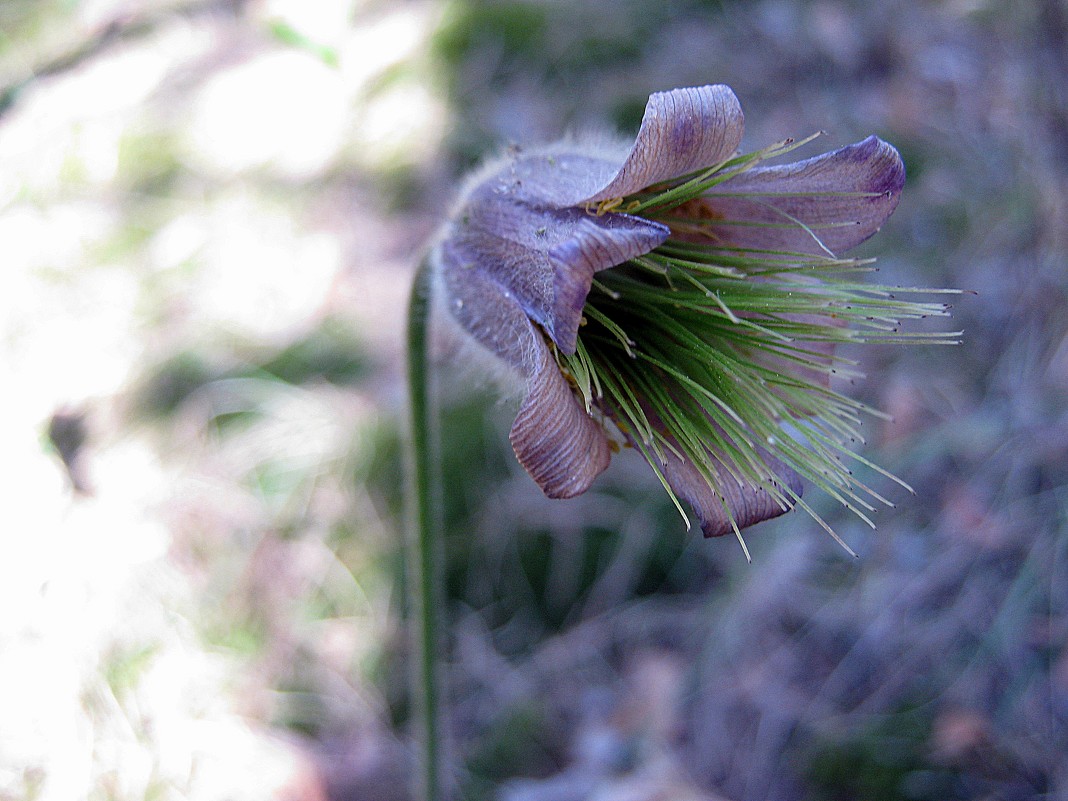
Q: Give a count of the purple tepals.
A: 6